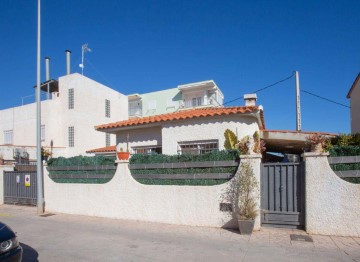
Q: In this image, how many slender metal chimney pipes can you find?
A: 2